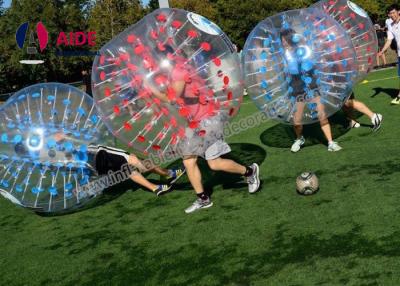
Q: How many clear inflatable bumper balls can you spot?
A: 4